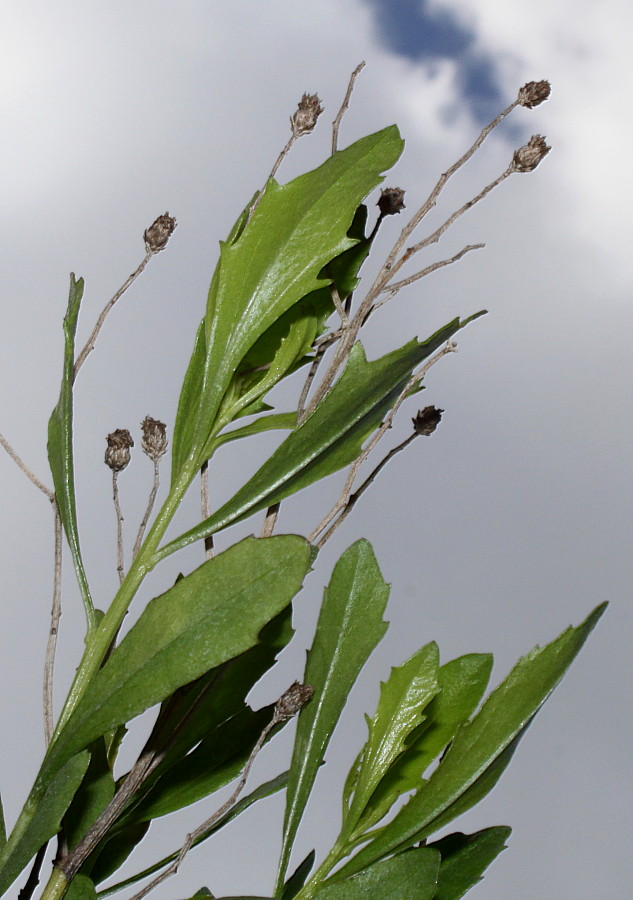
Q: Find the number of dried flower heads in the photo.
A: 9